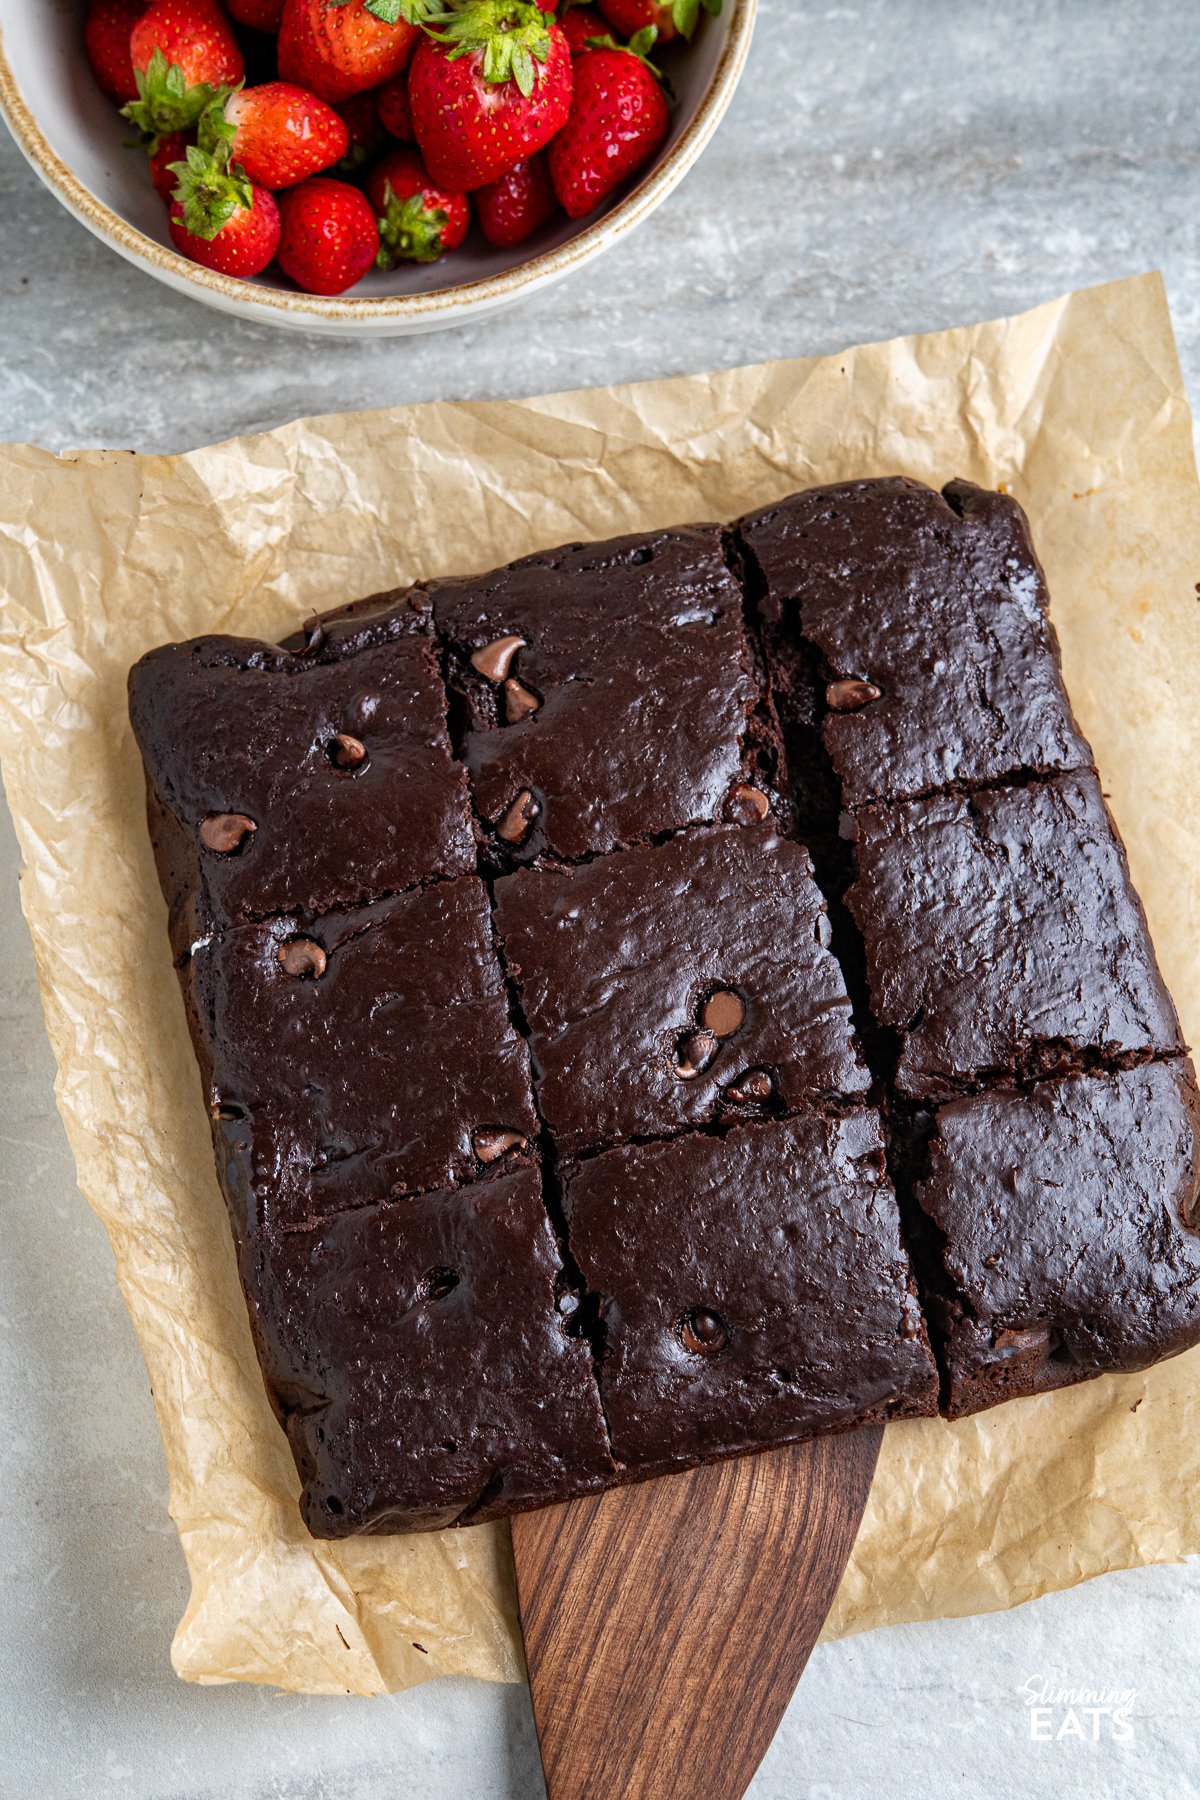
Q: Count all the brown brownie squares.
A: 9